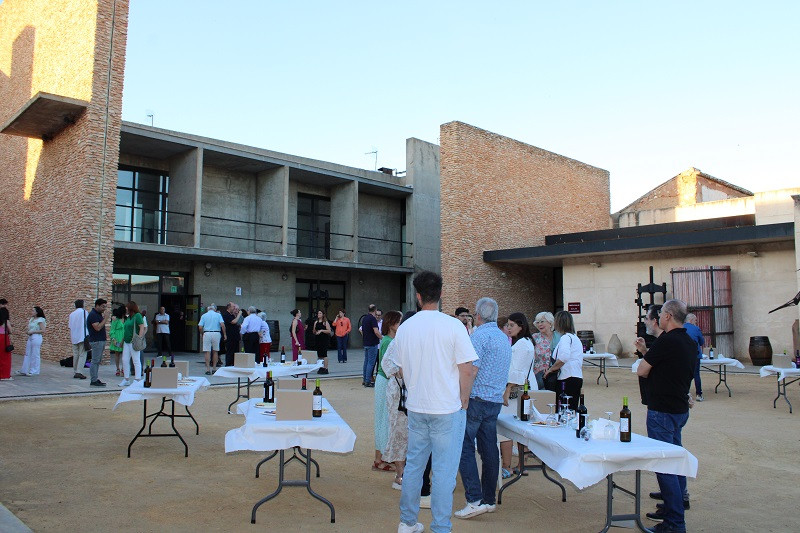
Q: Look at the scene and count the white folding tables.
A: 7